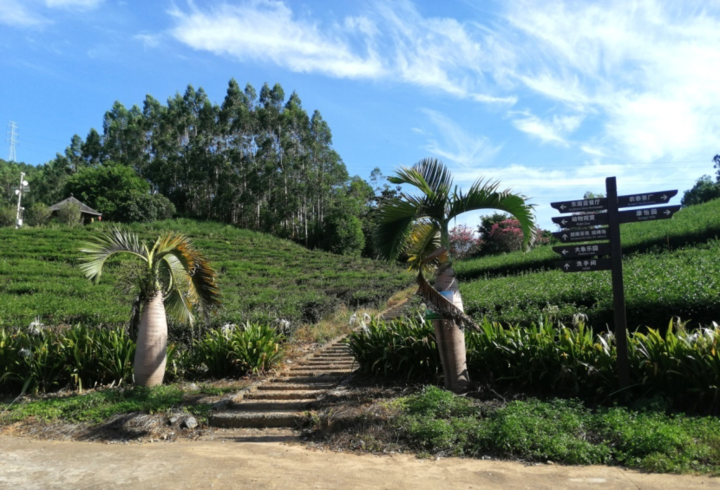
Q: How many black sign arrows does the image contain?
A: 7